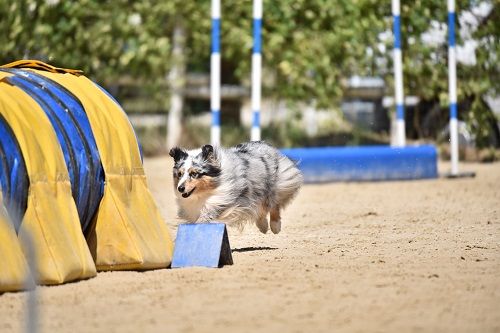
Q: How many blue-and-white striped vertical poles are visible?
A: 4